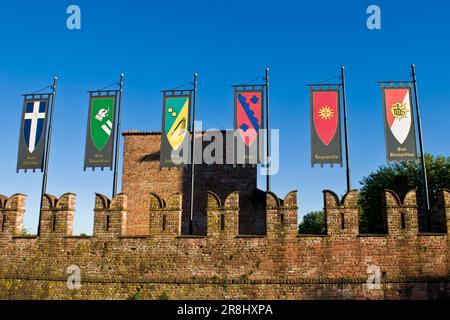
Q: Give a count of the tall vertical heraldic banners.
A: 6